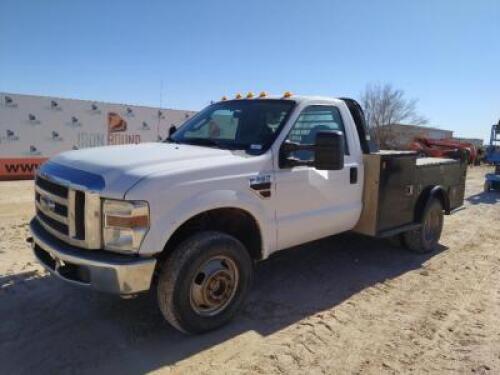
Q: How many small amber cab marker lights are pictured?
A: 5